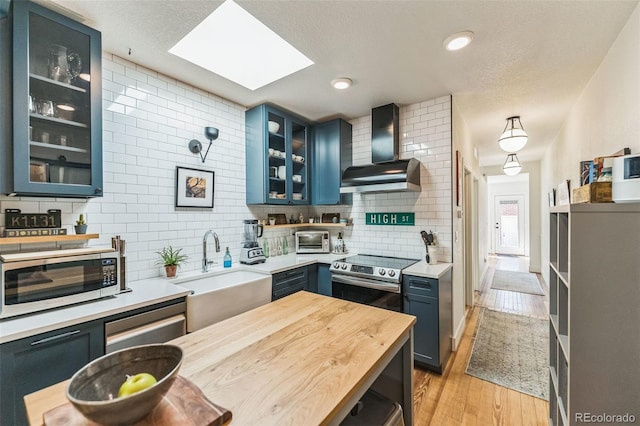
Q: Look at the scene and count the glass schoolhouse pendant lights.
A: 2